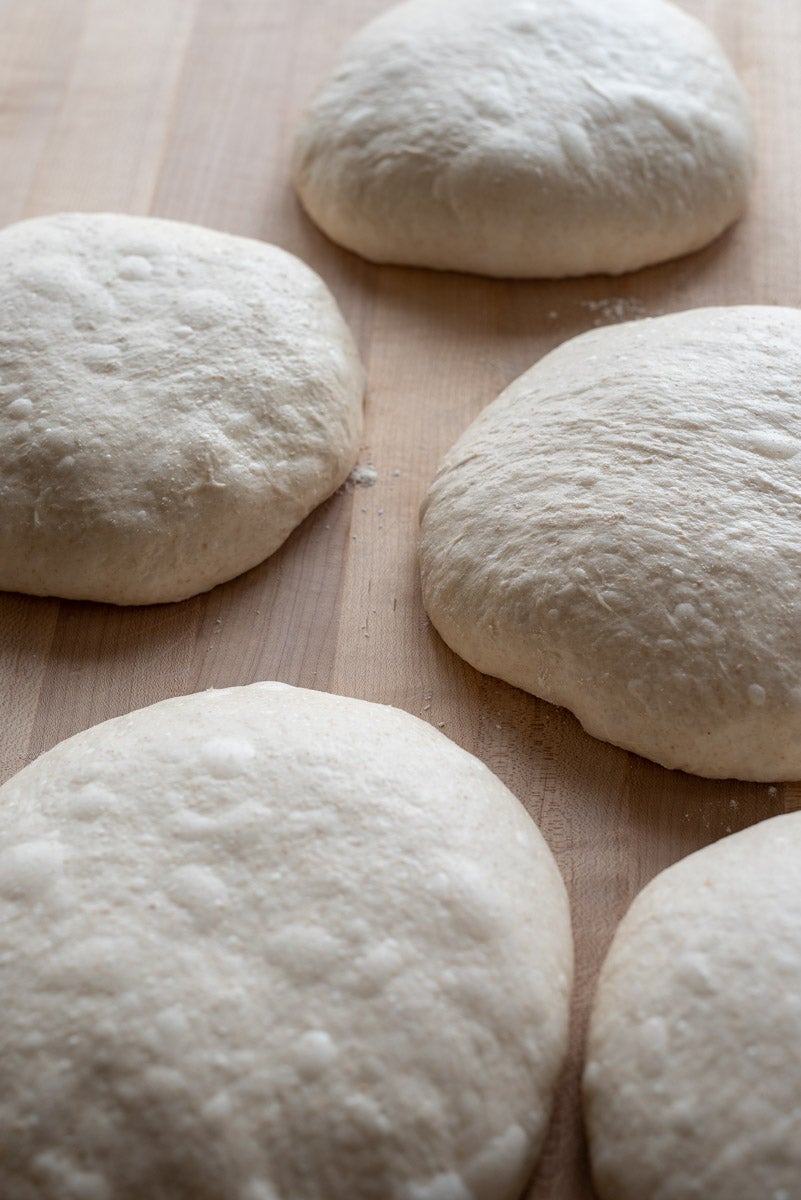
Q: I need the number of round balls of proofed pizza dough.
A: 5